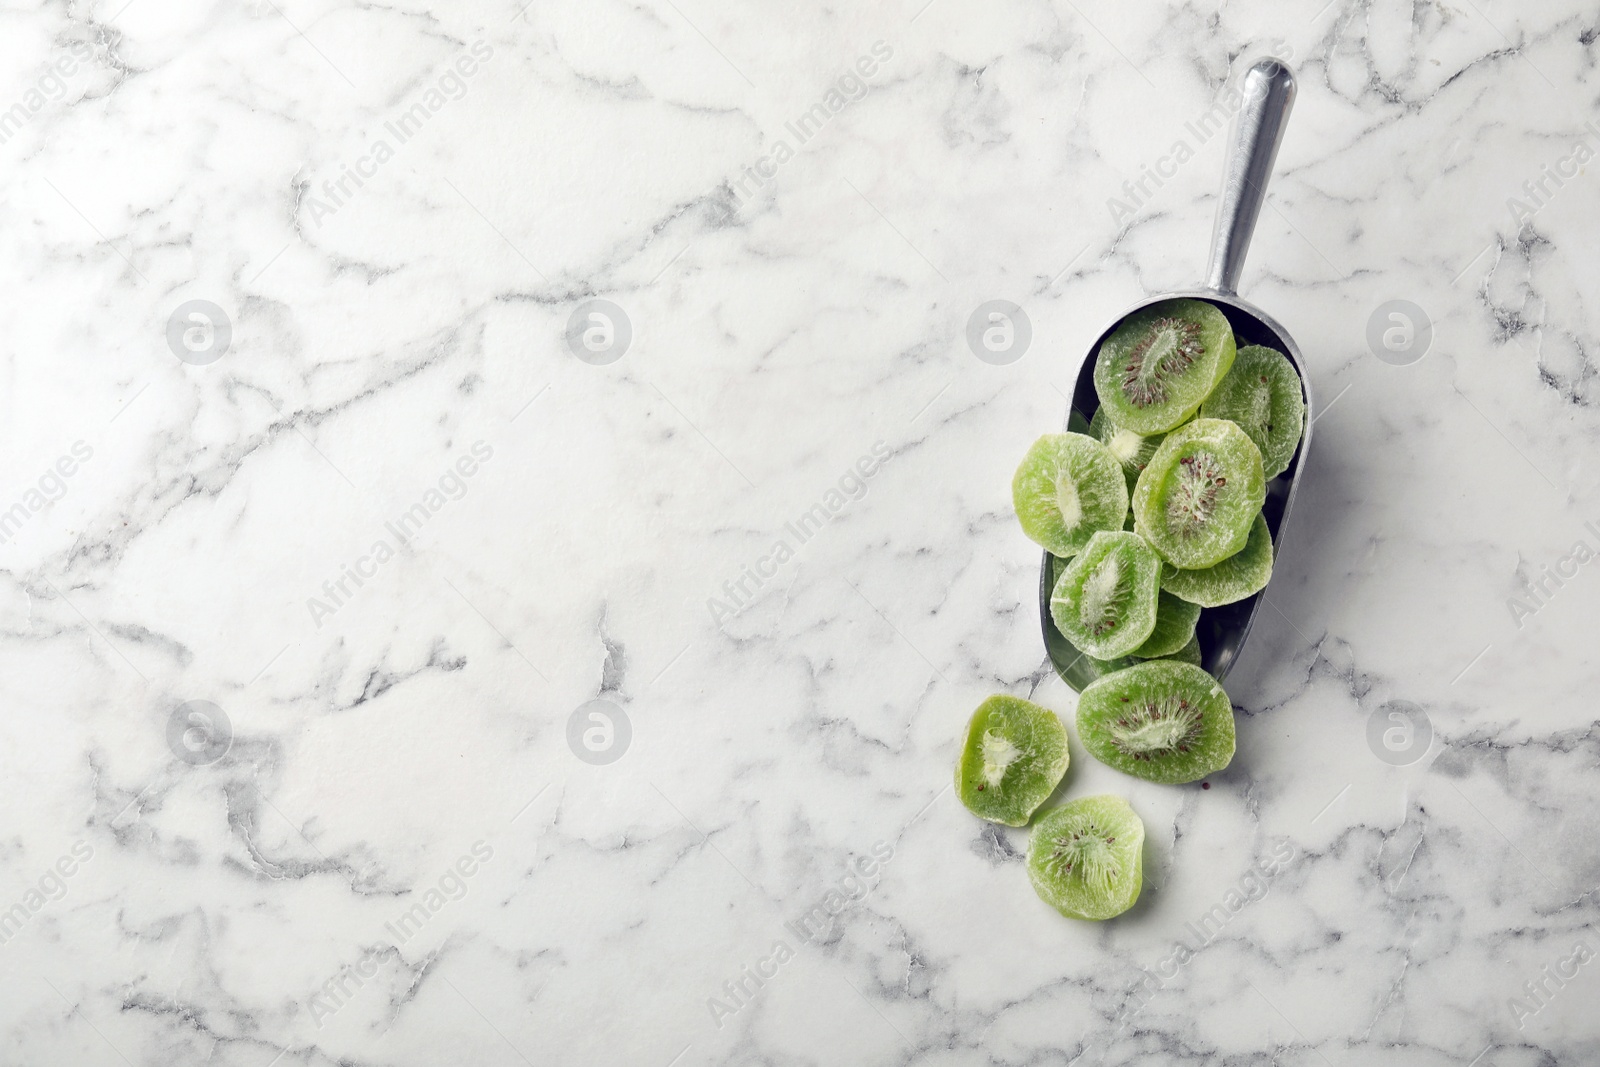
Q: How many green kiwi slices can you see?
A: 12